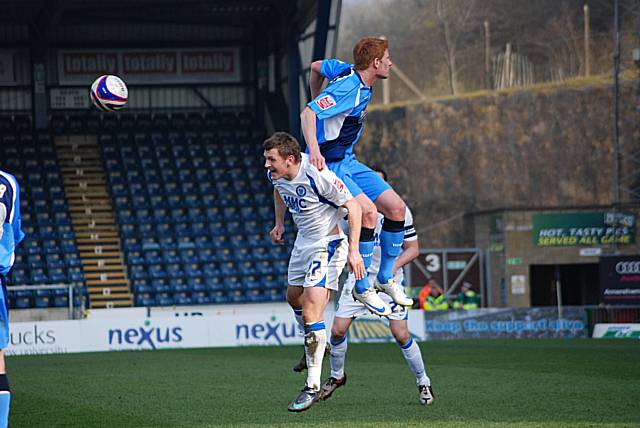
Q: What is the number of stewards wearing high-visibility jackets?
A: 3